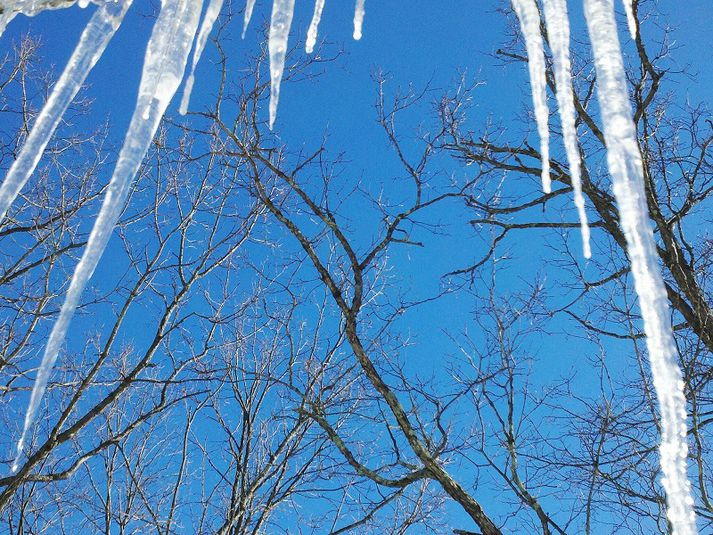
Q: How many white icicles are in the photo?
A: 11